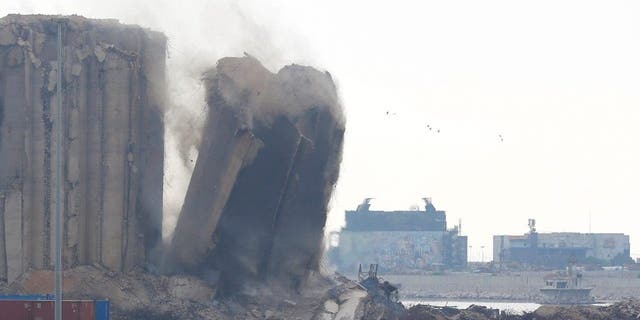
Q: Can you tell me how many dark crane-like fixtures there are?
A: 2